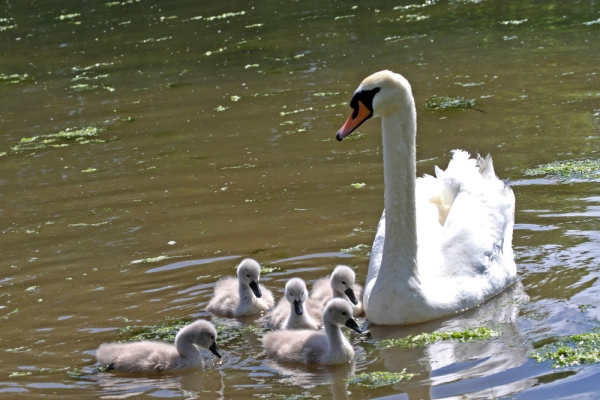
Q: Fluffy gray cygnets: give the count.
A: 5